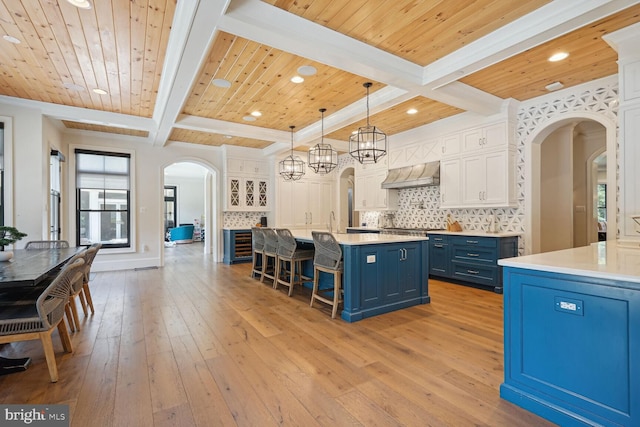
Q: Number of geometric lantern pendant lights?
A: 3